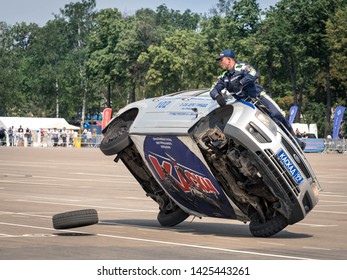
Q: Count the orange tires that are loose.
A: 0